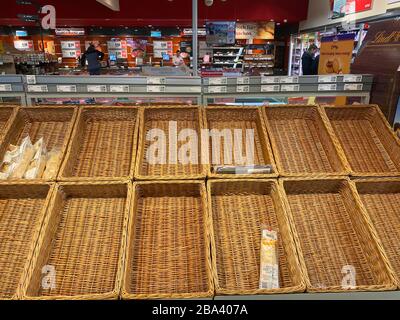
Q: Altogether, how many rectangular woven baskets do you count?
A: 13